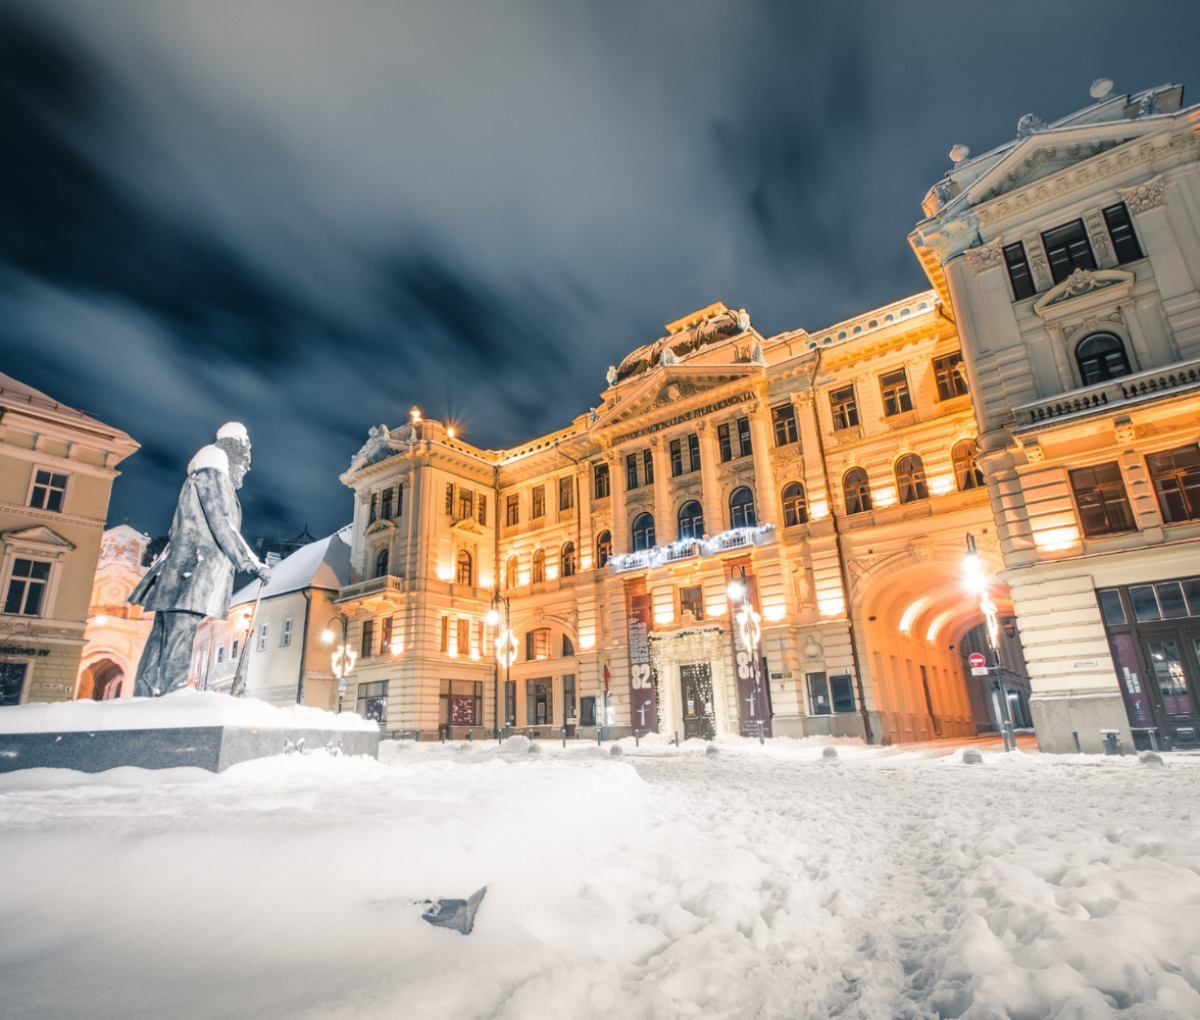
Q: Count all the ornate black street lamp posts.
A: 4